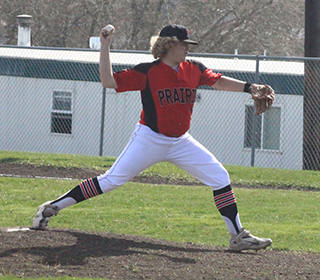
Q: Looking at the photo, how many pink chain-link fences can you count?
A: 0